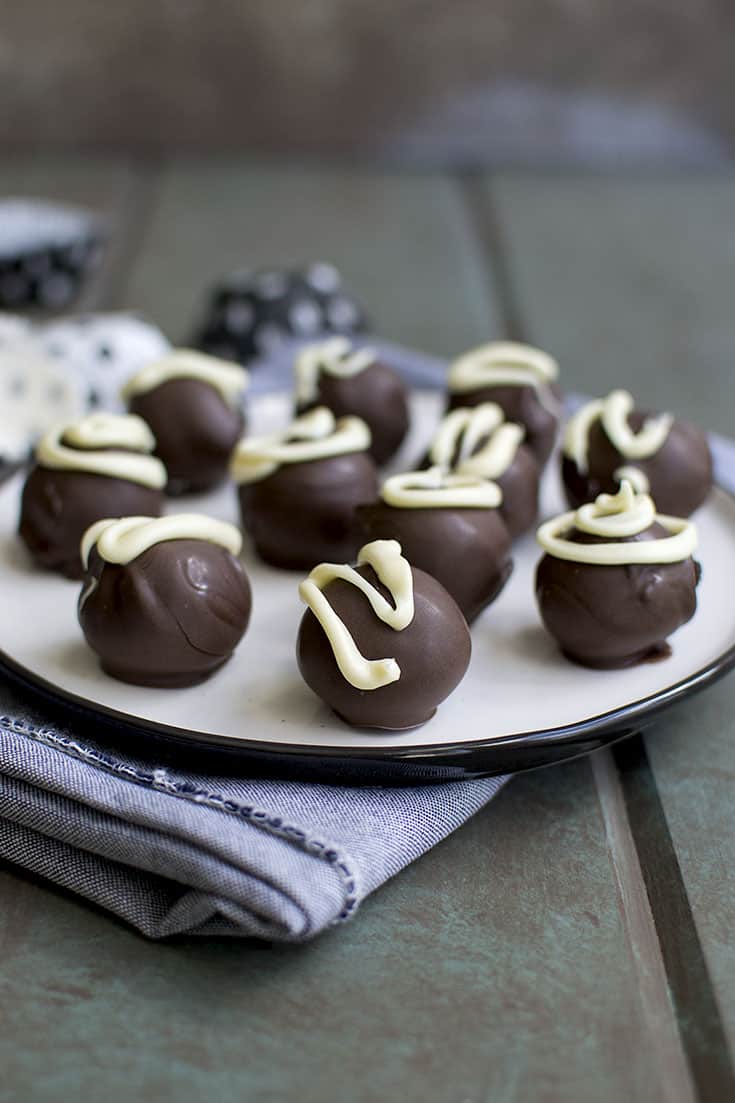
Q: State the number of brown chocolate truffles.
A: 11